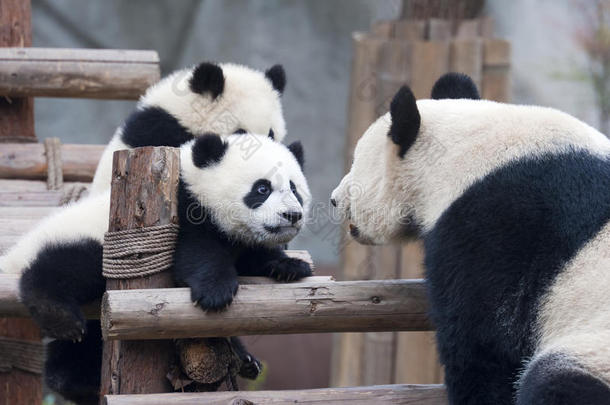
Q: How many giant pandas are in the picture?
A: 3